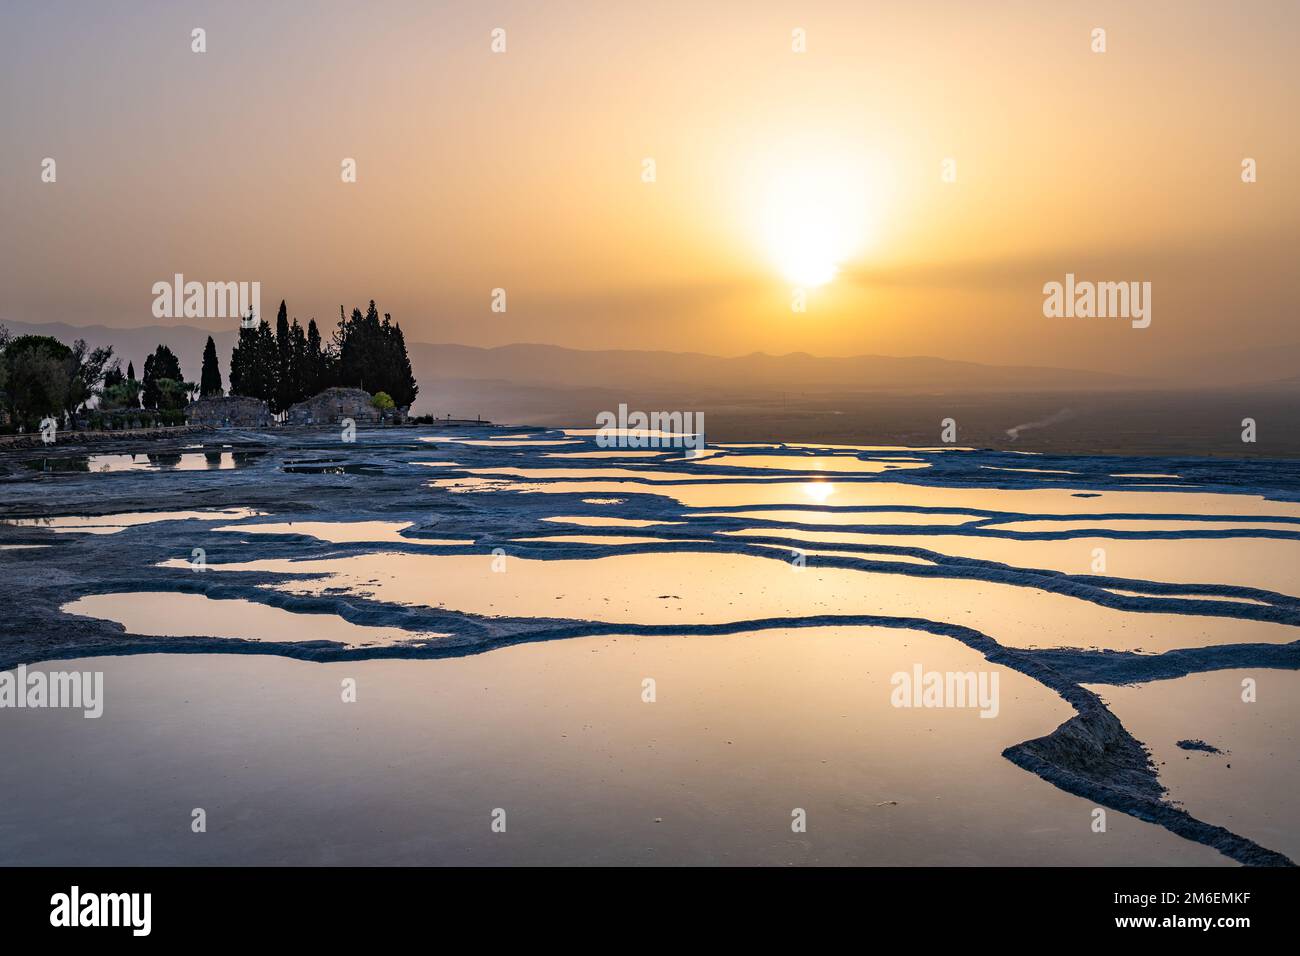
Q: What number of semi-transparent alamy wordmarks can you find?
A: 5